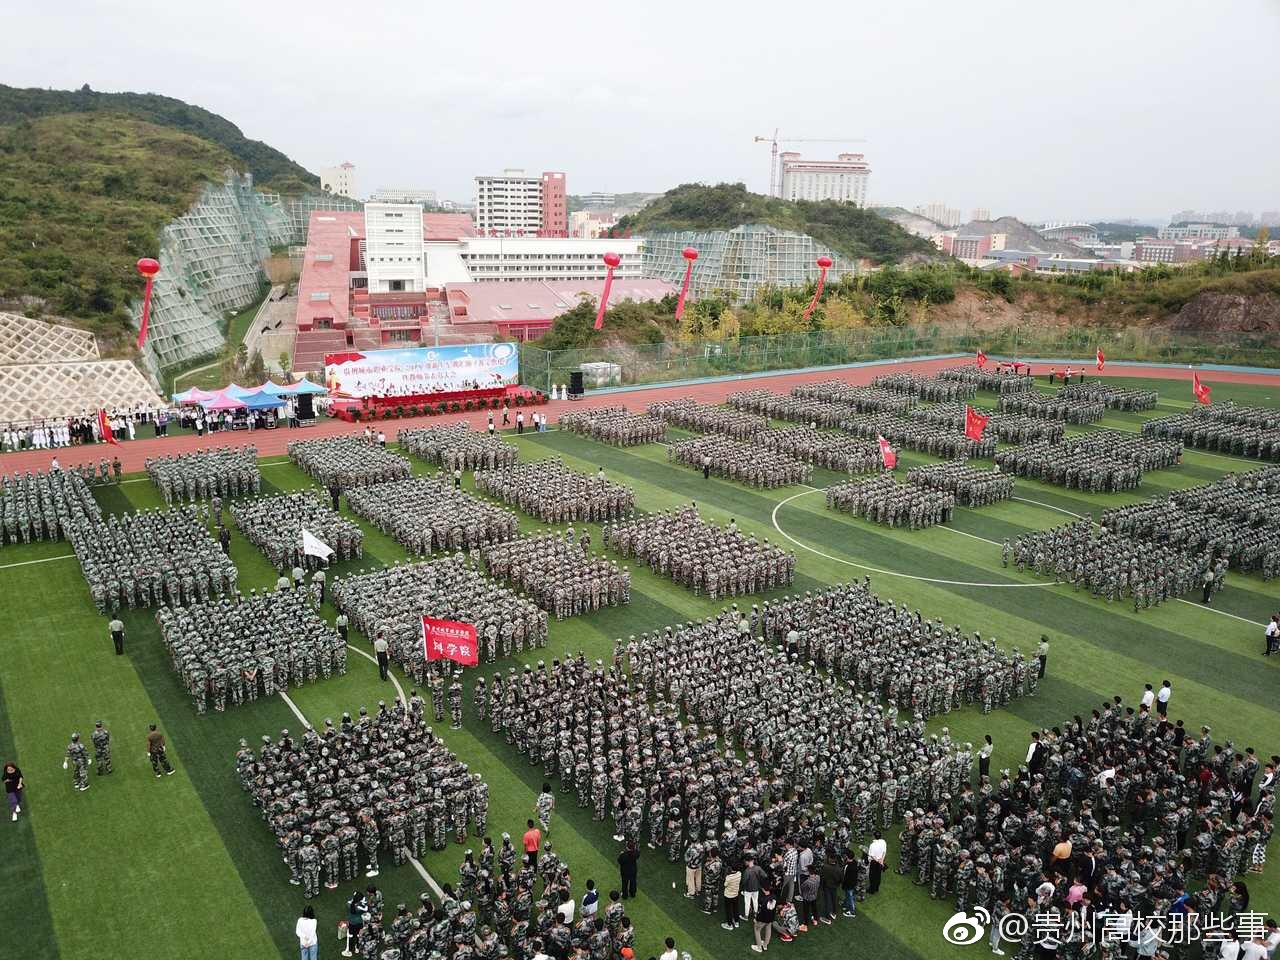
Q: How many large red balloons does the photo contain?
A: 4